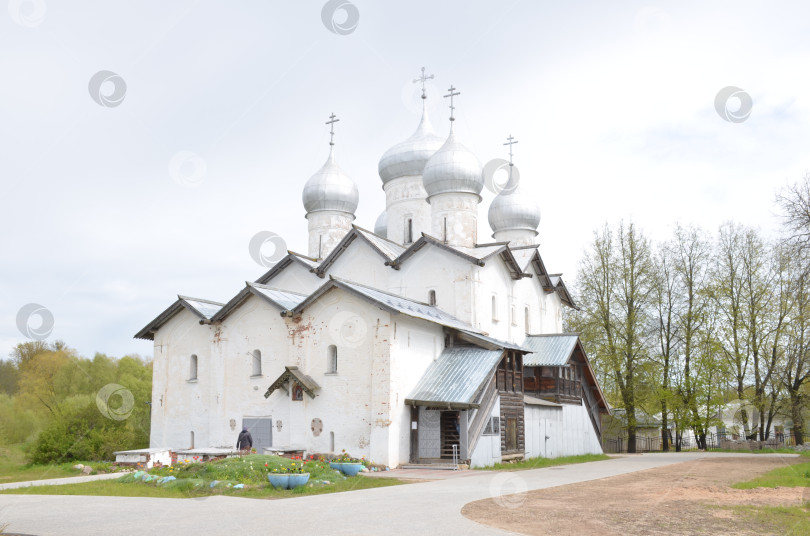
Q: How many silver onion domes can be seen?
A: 5